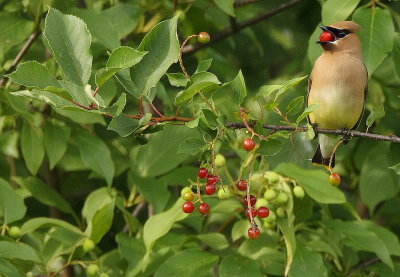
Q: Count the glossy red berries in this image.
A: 12